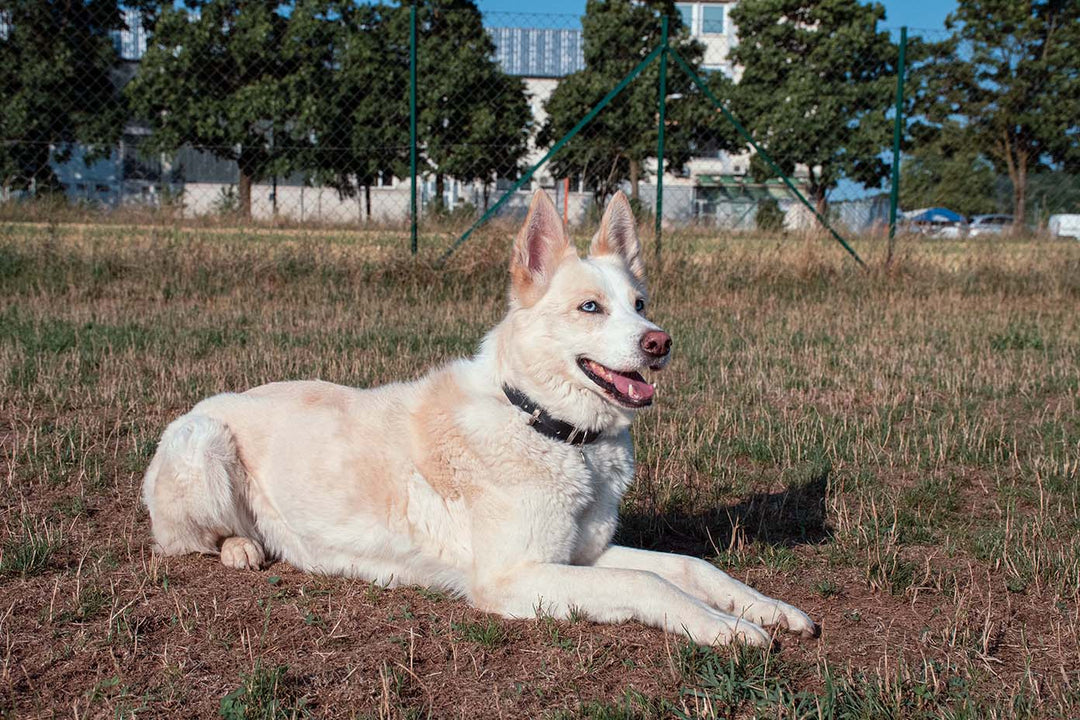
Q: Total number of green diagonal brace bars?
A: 2